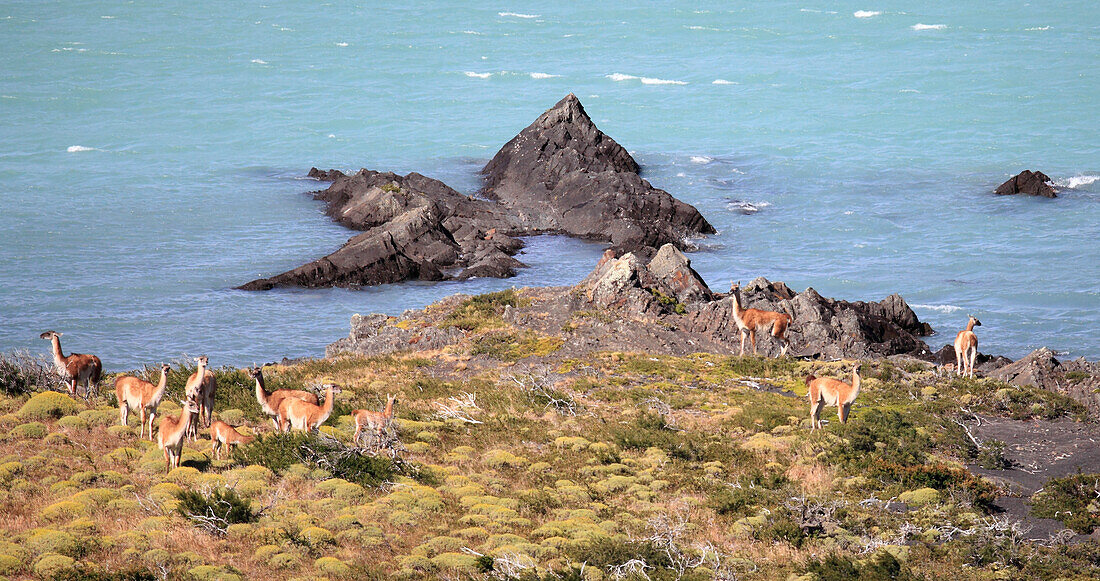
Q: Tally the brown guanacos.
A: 11